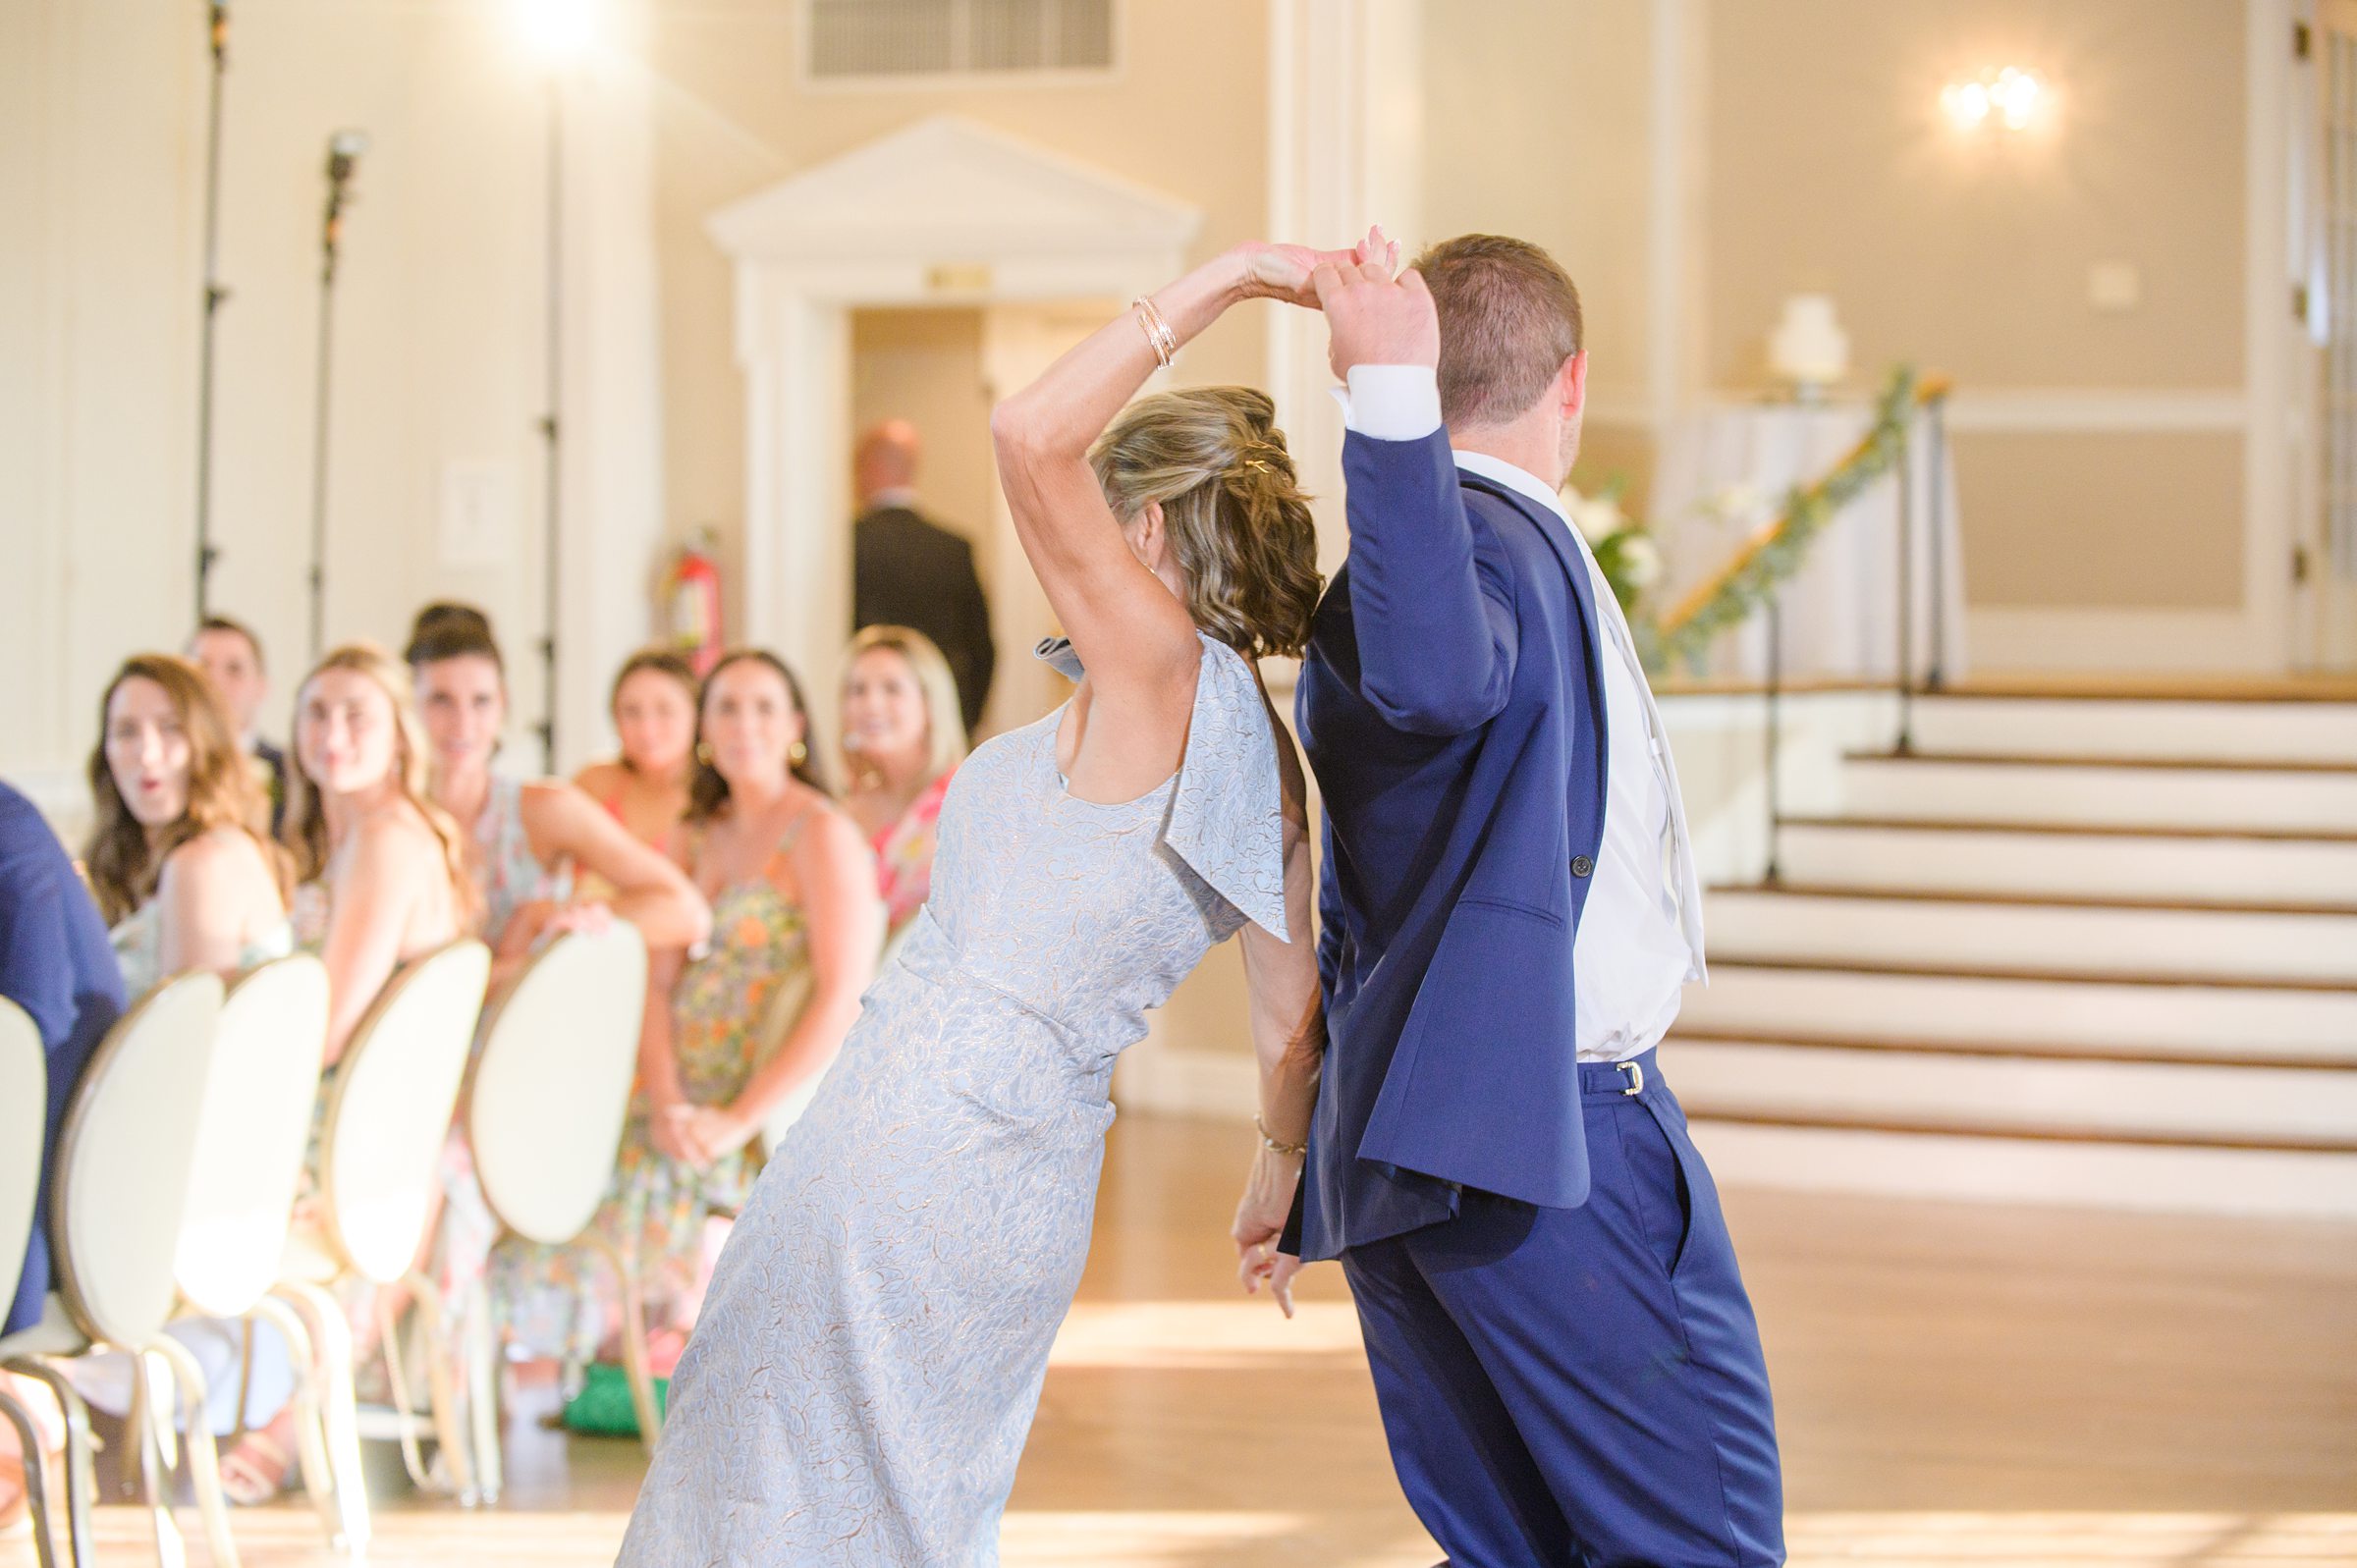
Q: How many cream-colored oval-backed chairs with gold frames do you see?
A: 5